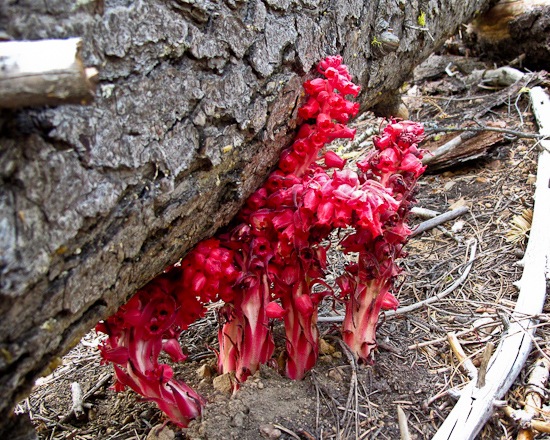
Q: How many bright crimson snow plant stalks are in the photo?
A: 4